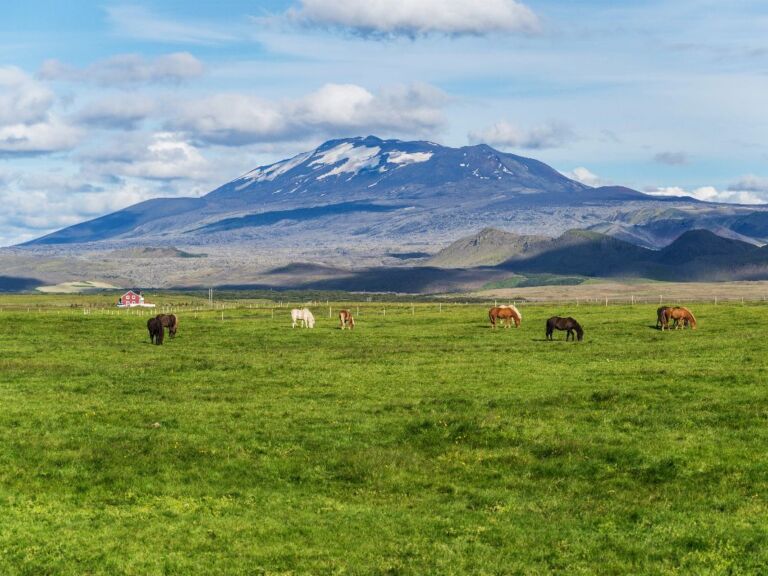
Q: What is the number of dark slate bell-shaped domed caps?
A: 0